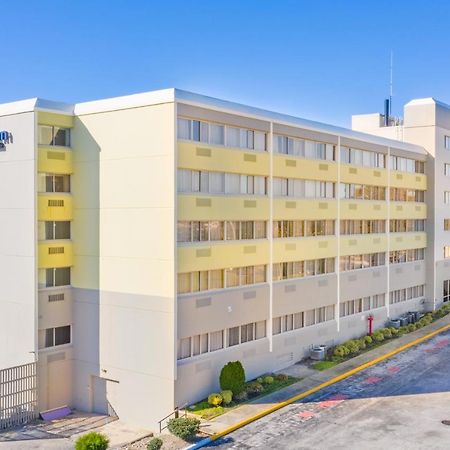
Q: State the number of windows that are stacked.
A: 5